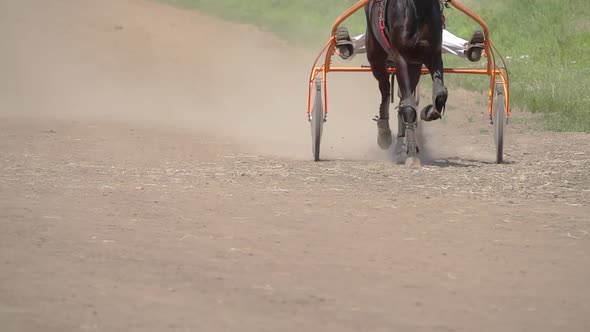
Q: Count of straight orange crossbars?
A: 1